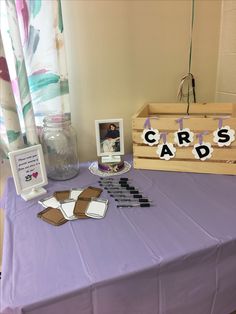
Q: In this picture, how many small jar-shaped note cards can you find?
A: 8